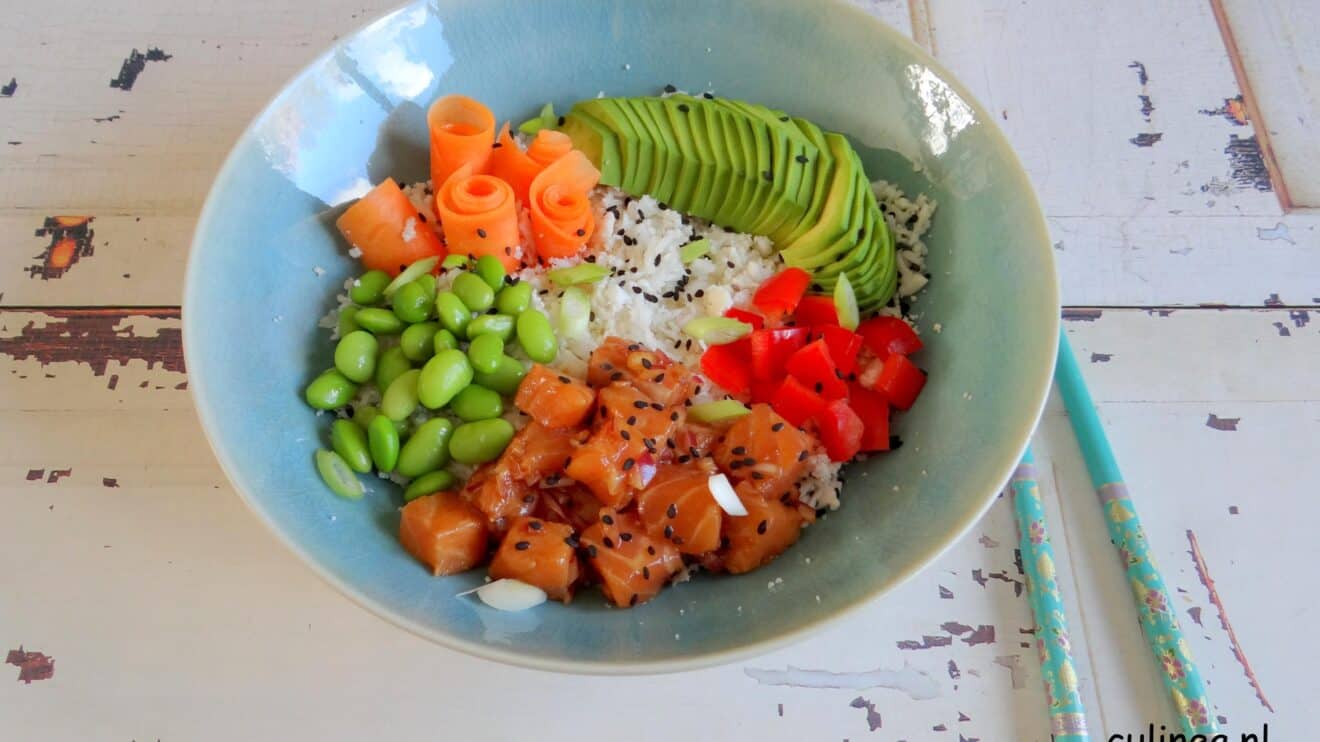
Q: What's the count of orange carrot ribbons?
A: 5